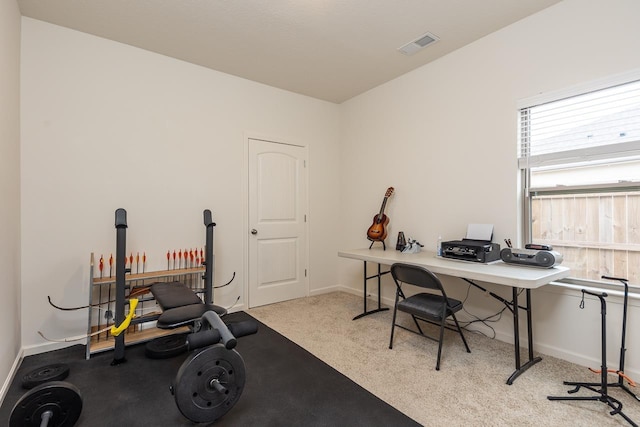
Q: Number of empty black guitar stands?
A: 2